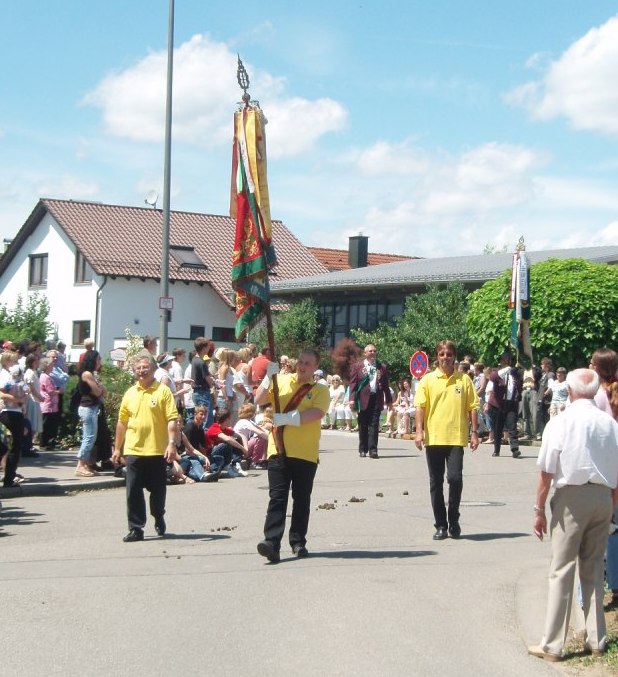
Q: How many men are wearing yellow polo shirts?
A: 3